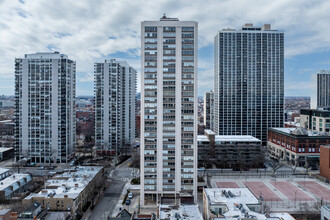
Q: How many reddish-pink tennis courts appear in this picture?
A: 4